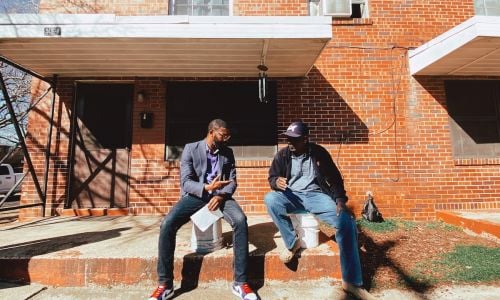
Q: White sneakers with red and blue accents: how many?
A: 2